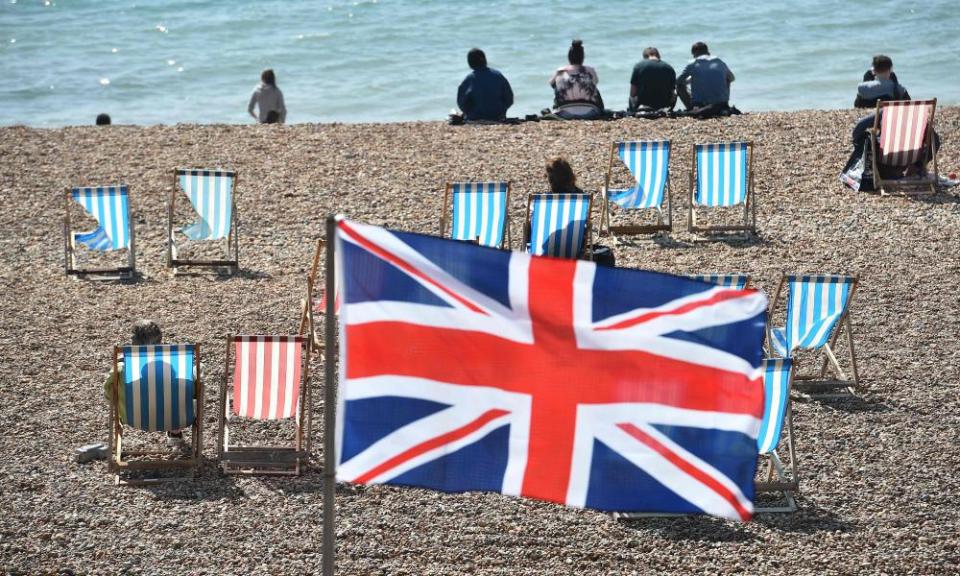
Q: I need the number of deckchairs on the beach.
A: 13